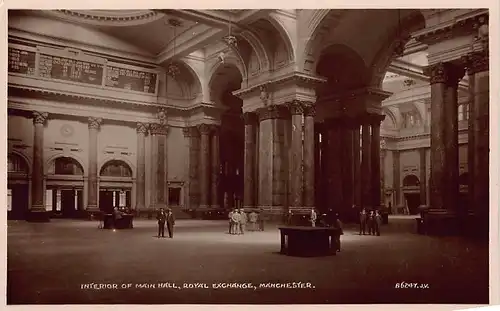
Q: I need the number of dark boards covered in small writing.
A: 3